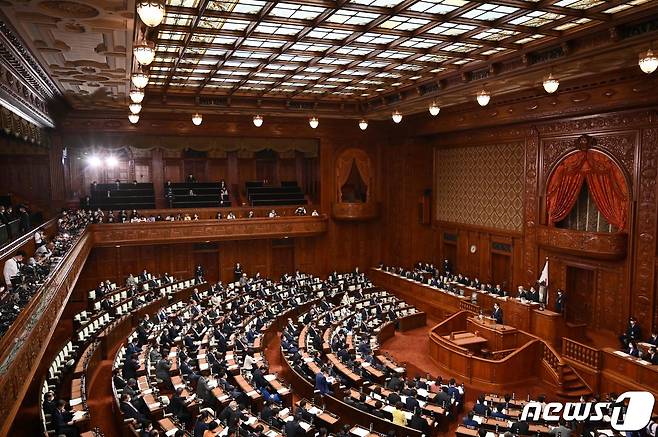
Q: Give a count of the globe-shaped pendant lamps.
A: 15